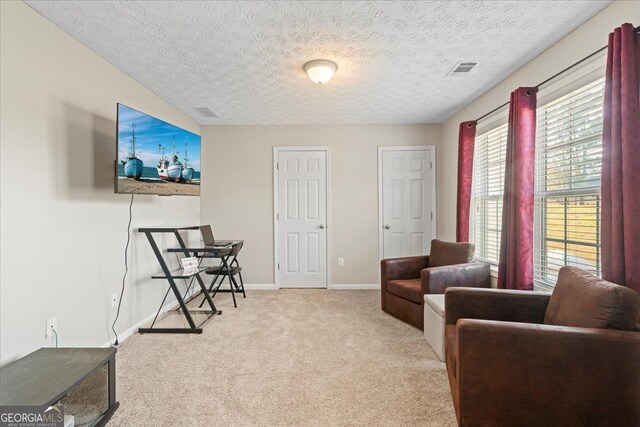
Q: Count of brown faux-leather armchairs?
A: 2